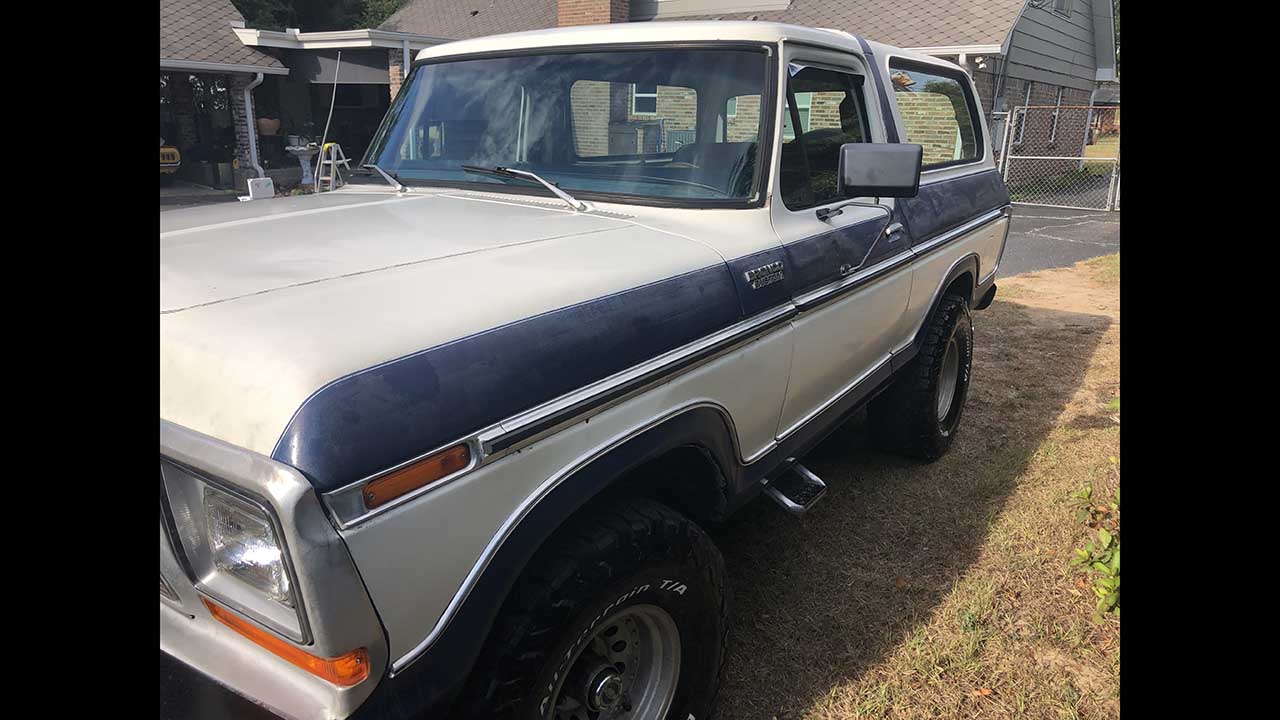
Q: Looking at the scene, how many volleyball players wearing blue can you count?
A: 0